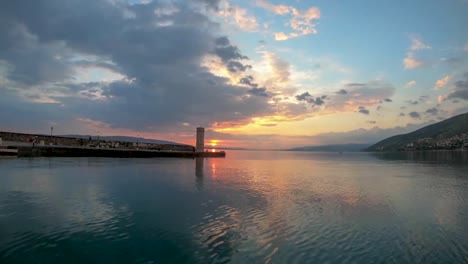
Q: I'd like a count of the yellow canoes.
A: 0